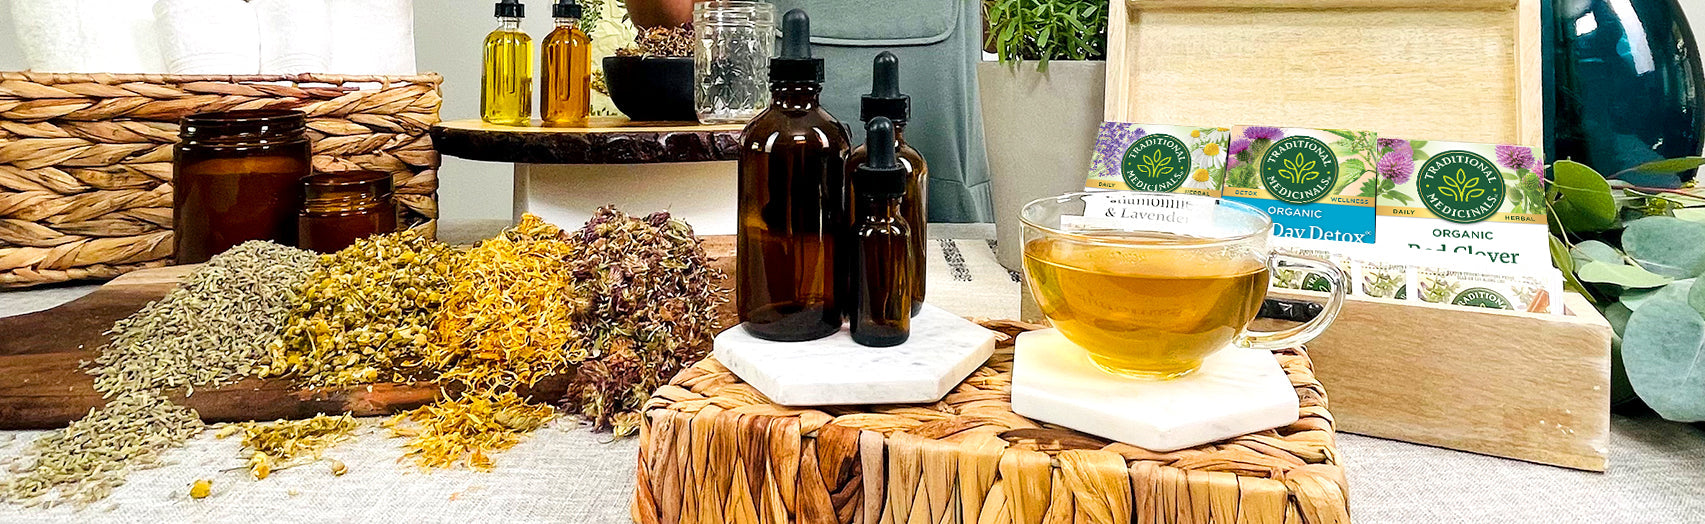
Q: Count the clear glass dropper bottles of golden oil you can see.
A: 2